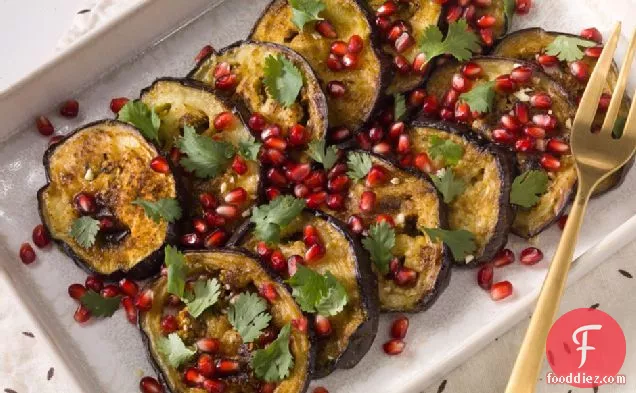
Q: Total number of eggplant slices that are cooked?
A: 12